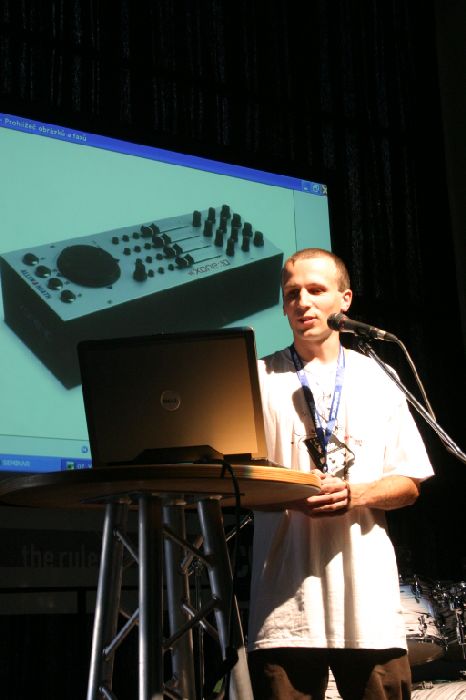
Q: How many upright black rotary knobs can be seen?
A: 12